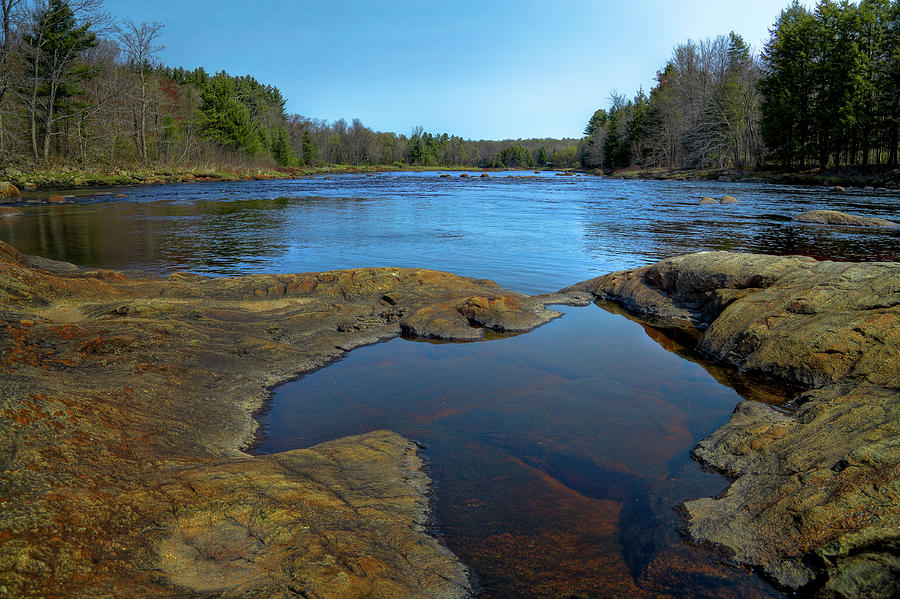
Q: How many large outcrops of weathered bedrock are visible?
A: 2